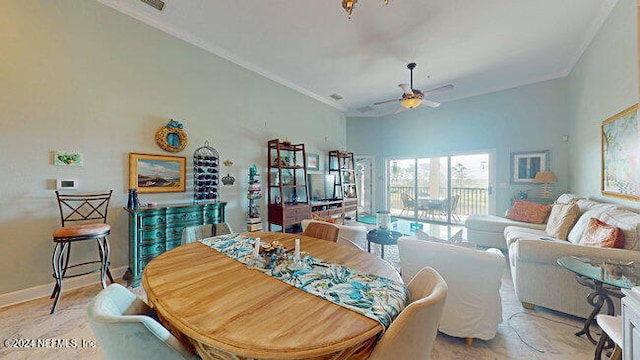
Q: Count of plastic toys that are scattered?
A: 0